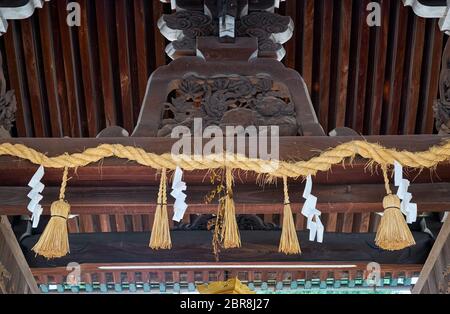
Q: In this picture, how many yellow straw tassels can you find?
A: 5